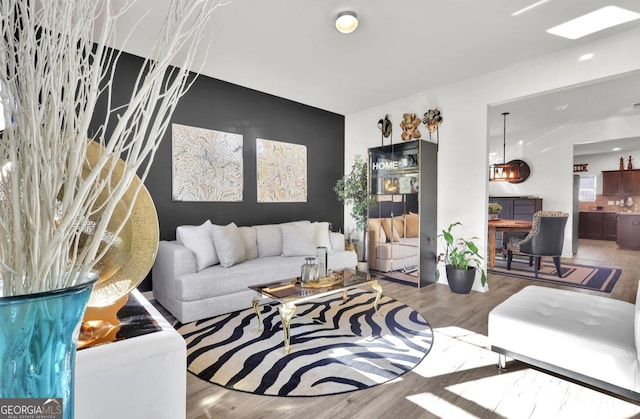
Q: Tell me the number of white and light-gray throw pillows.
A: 4